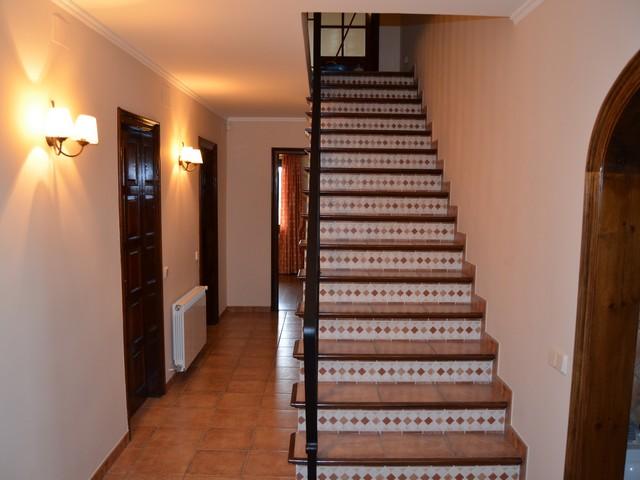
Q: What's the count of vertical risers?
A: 15